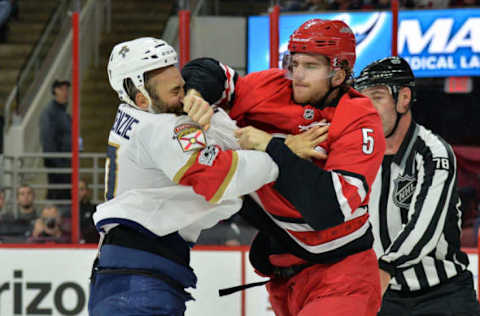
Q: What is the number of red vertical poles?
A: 4